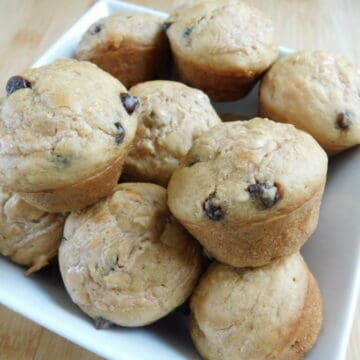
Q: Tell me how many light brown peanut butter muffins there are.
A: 9